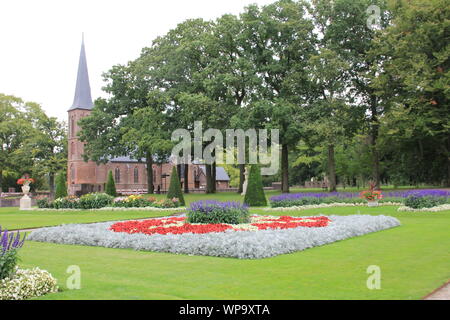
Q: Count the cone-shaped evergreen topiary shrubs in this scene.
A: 4